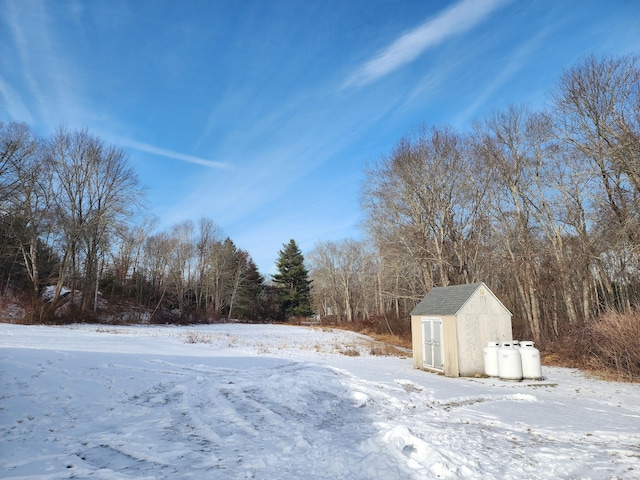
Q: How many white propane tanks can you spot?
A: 4